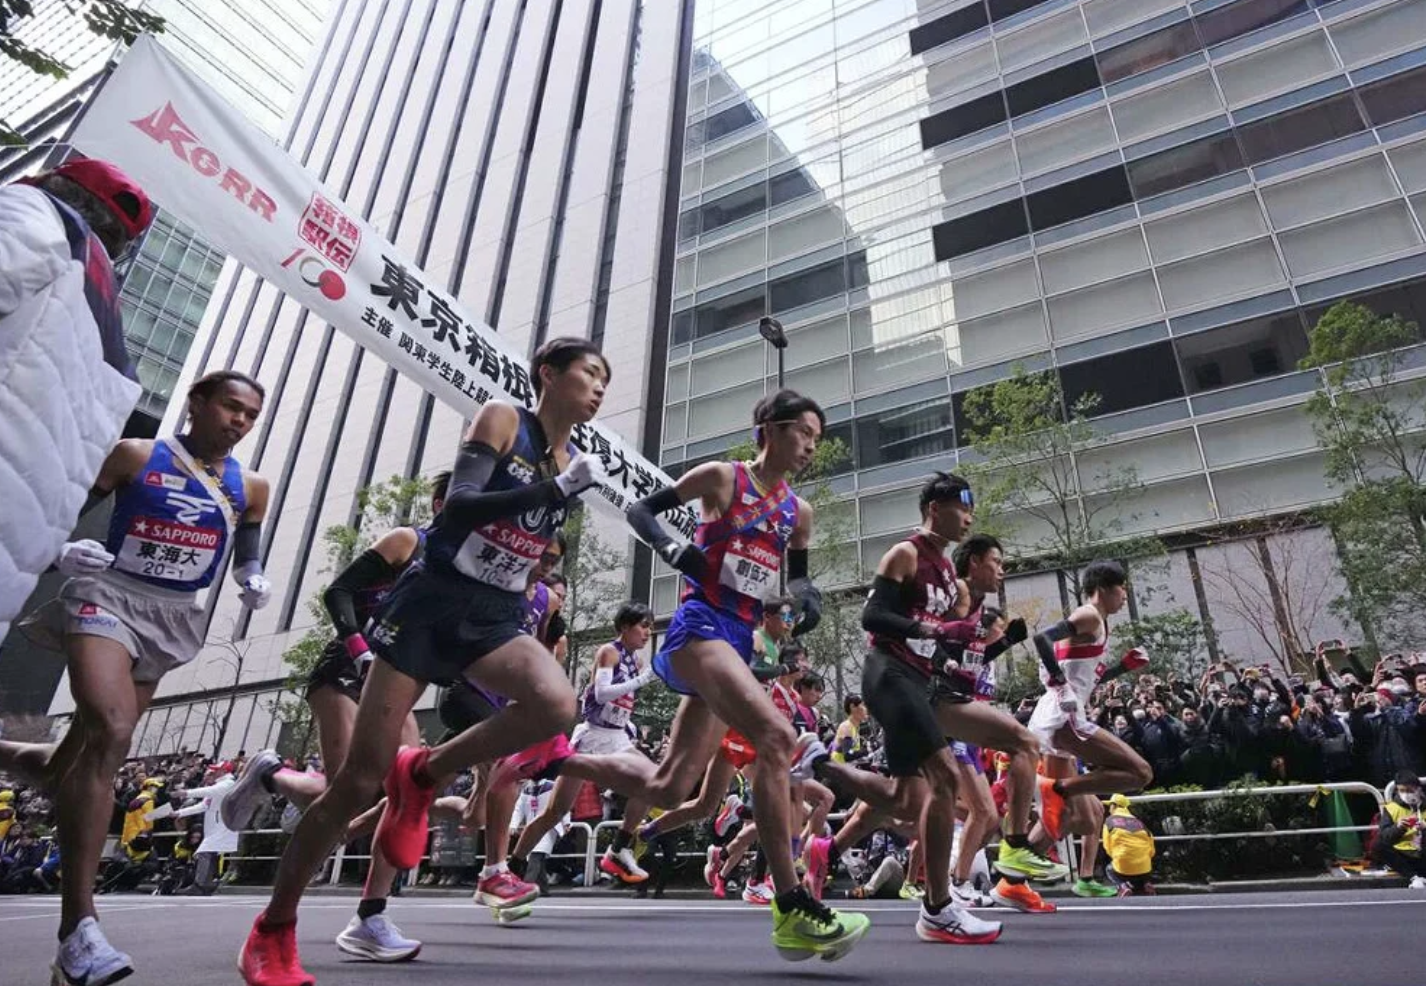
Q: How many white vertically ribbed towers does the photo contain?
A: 1